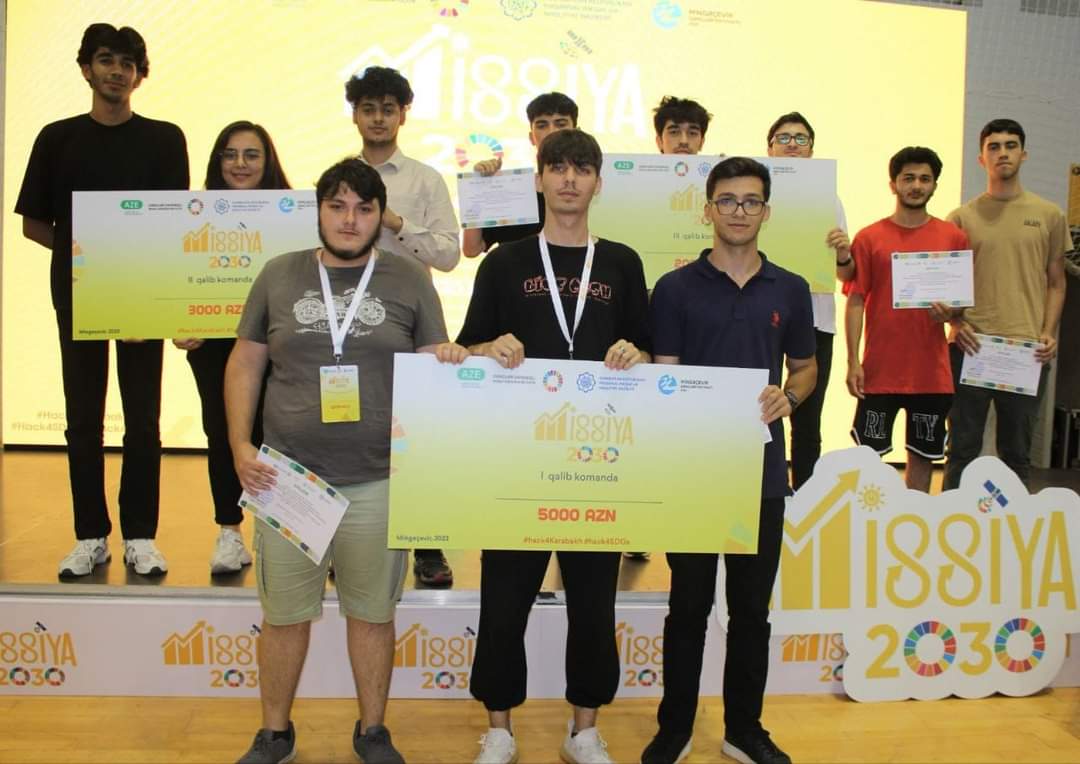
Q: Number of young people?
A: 11